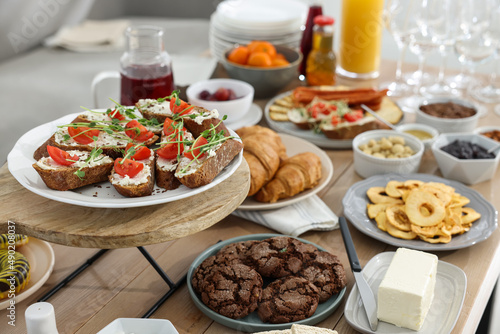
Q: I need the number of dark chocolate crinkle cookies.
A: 5